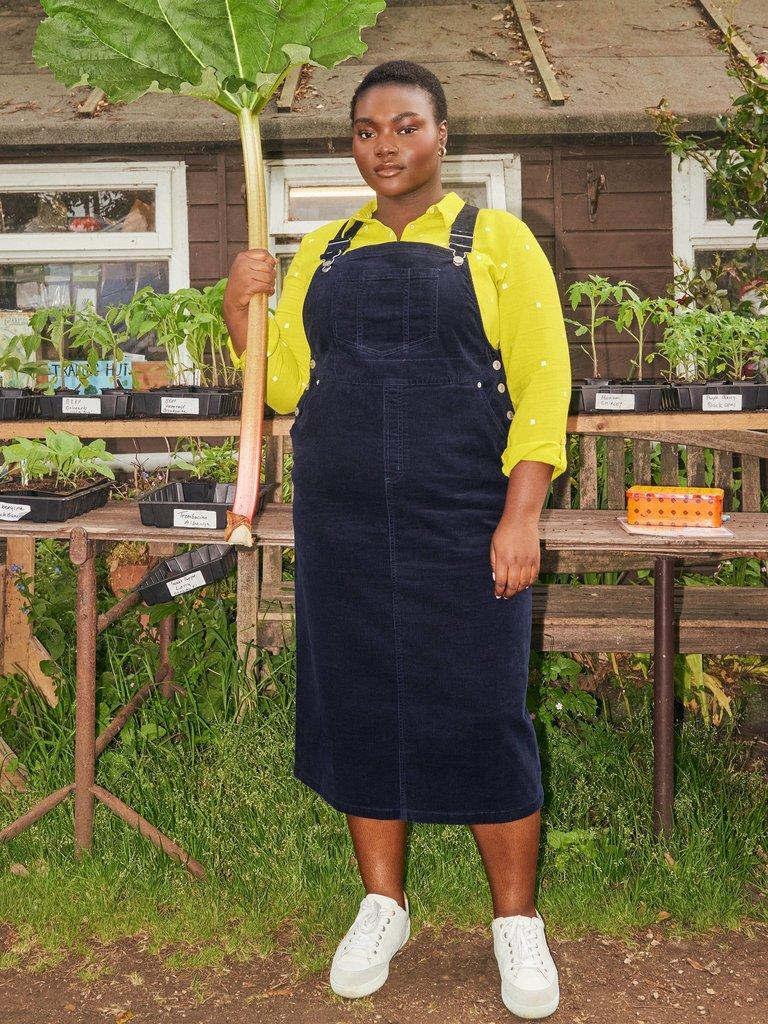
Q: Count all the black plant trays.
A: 8